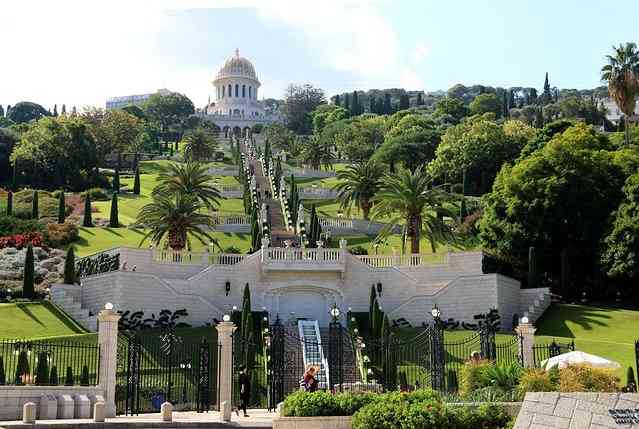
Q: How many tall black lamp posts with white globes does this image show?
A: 2